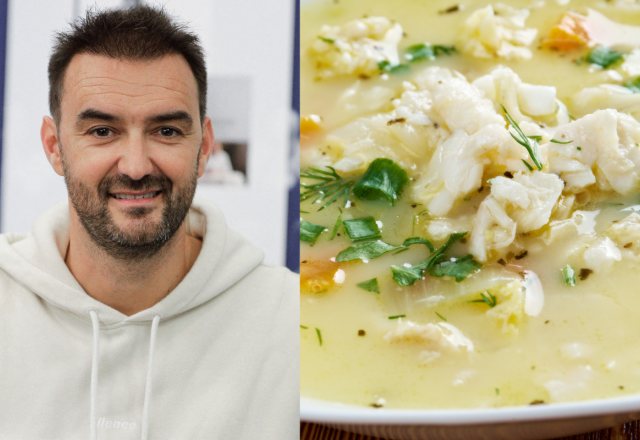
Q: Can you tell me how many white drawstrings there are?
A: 2